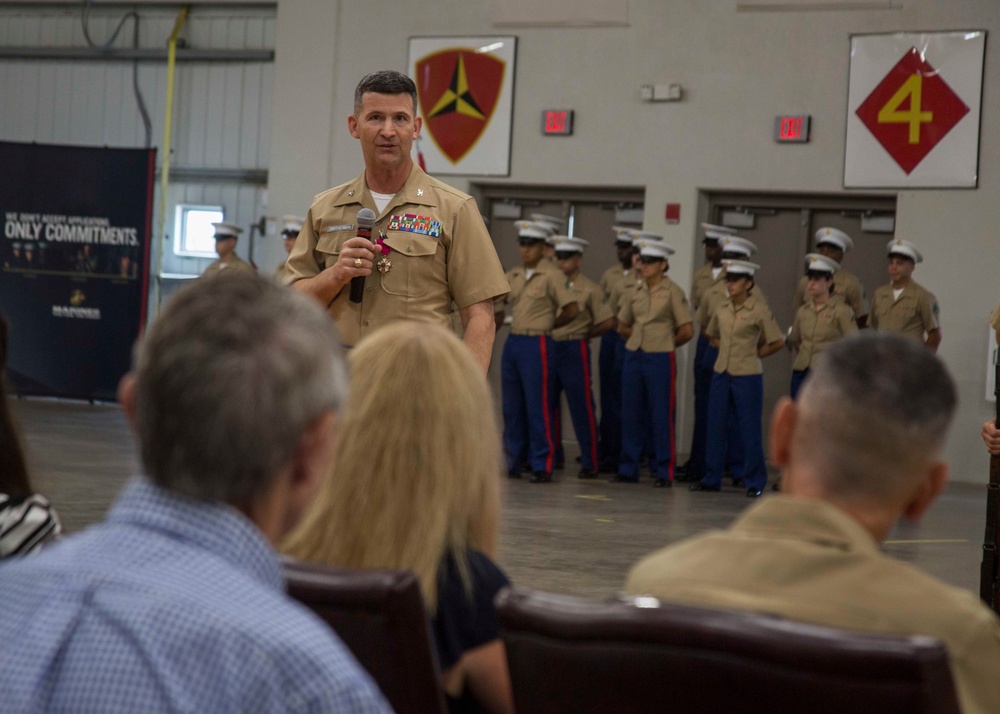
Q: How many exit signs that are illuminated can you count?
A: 2